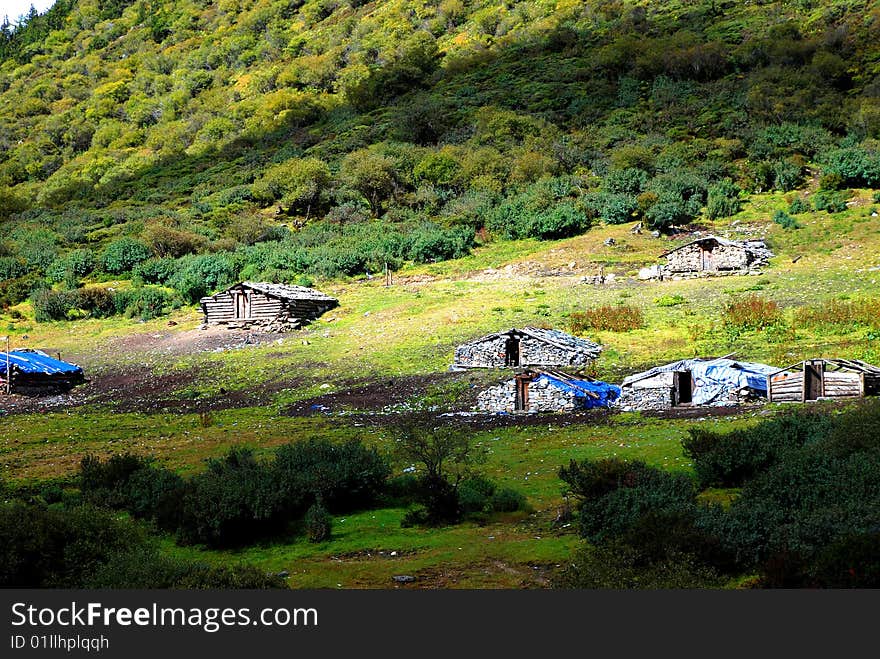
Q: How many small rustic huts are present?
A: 7